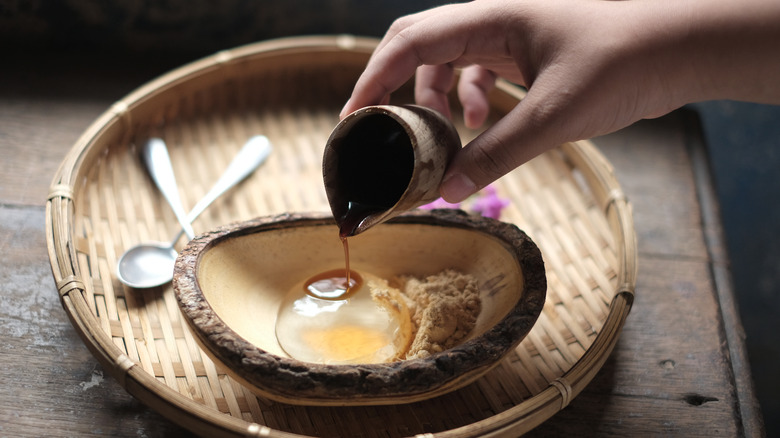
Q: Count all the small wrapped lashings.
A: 11